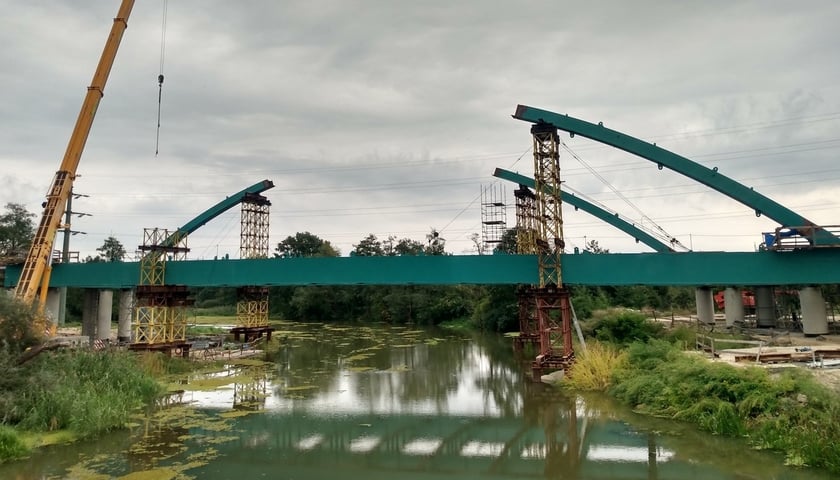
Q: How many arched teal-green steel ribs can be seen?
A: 3